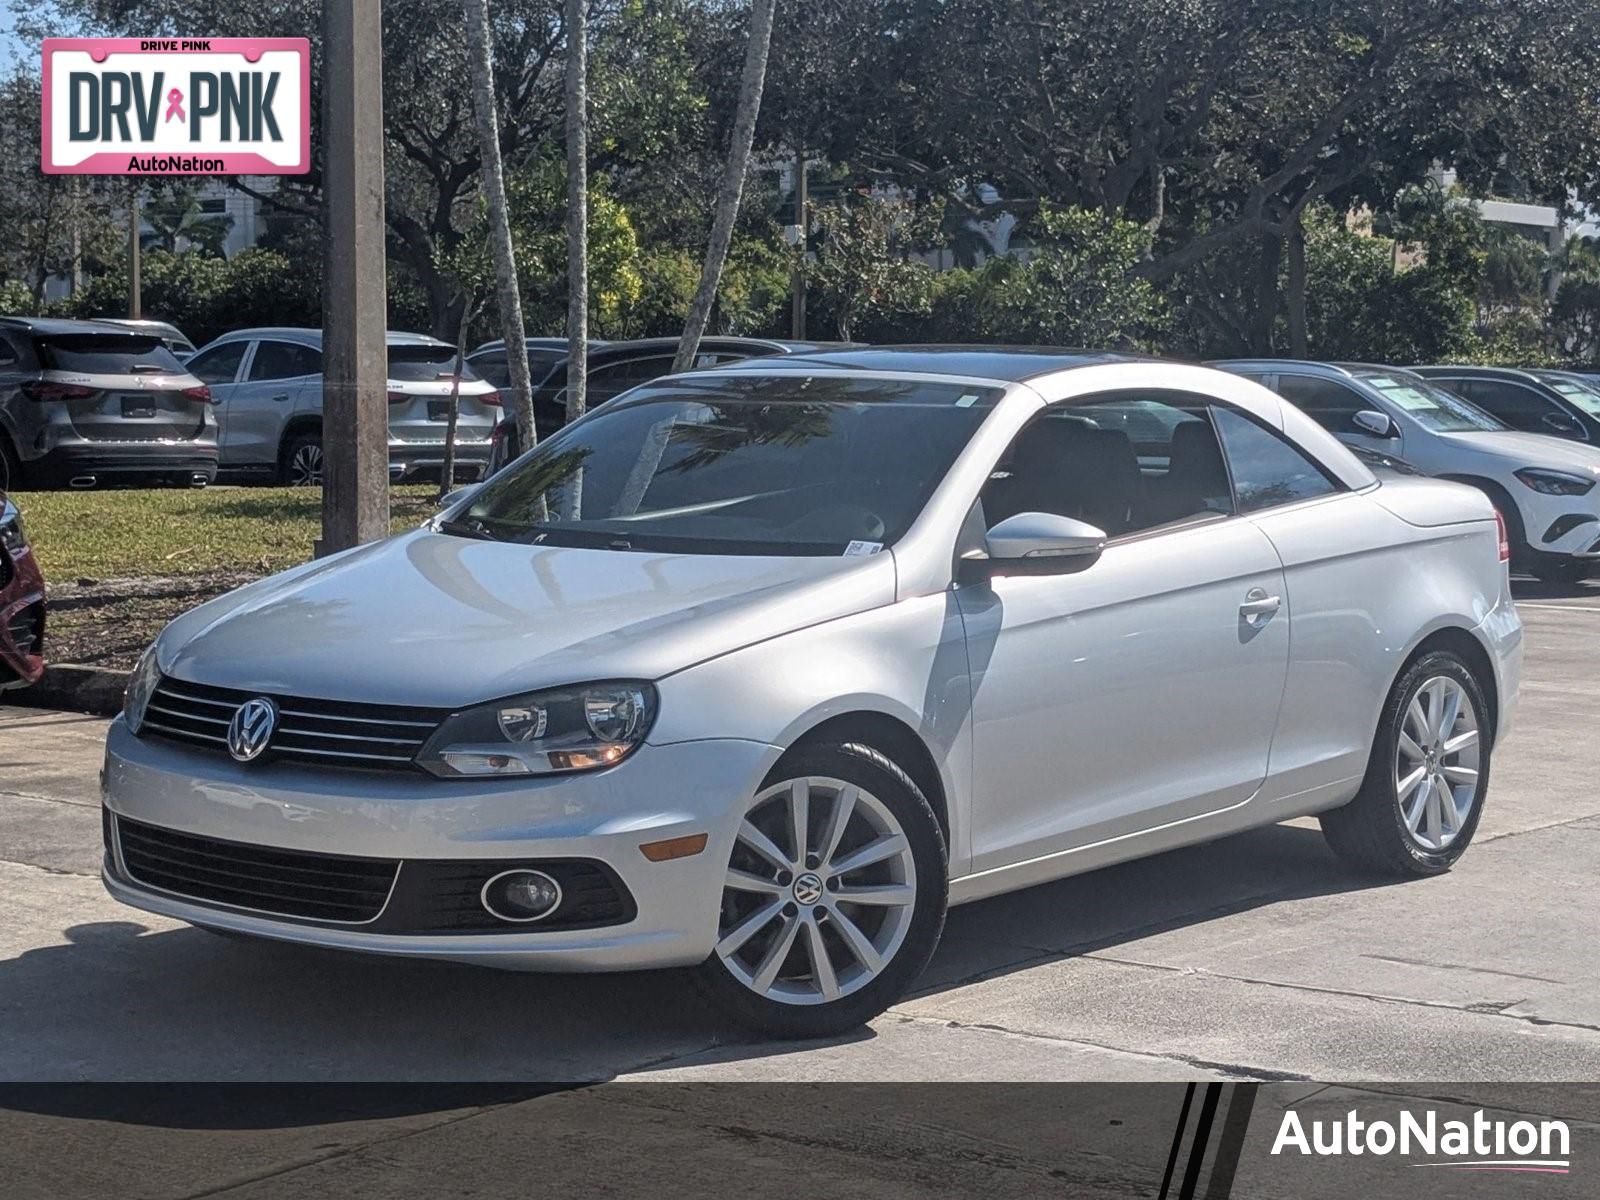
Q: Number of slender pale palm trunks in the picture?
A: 3